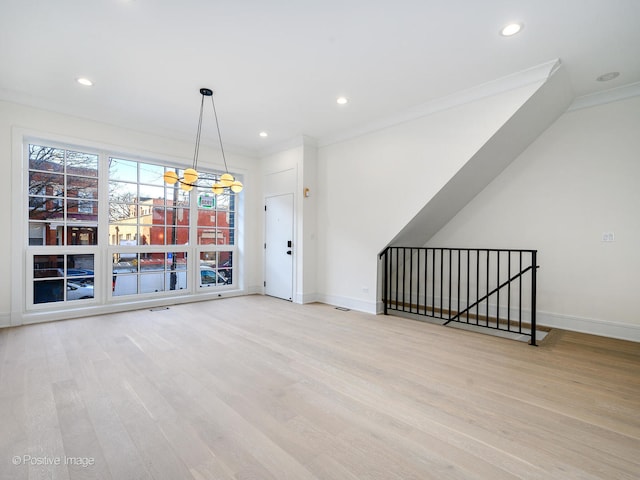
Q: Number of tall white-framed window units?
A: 3